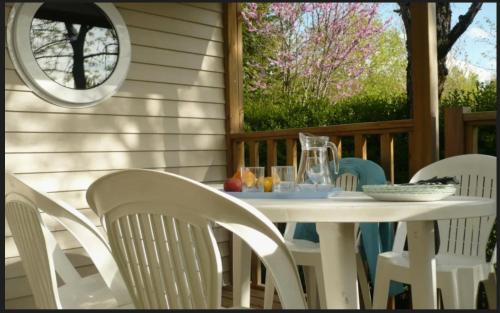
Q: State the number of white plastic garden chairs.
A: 4